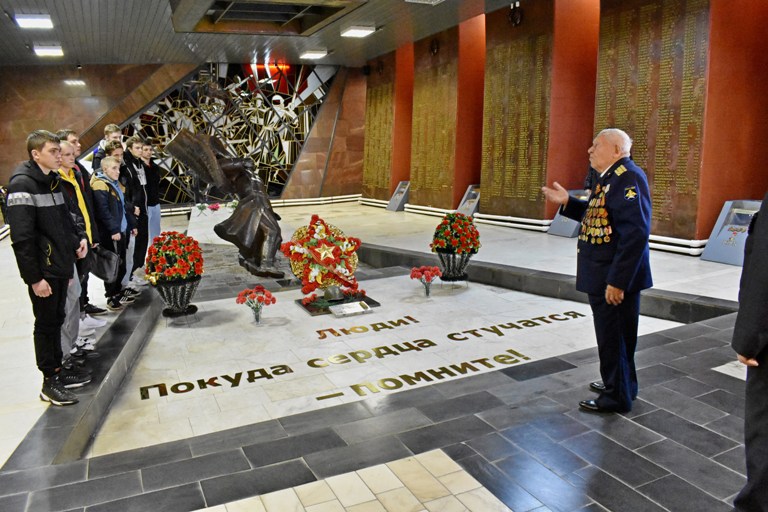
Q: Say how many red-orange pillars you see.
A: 4